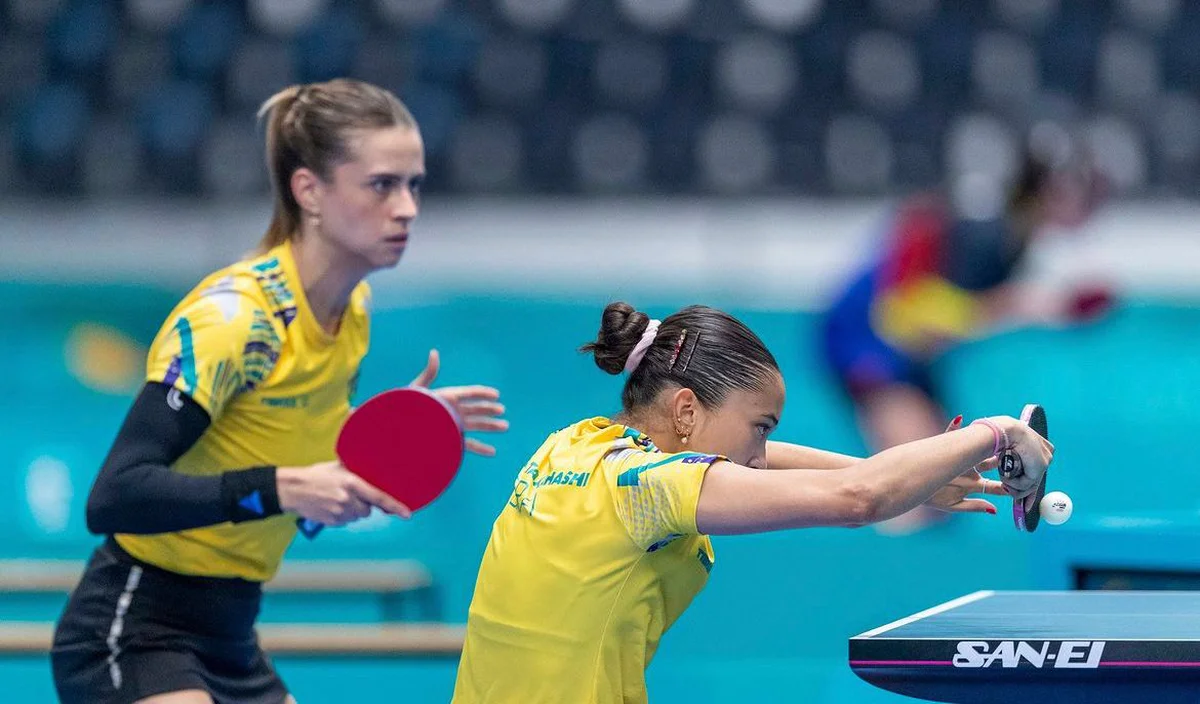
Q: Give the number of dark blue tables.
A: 1